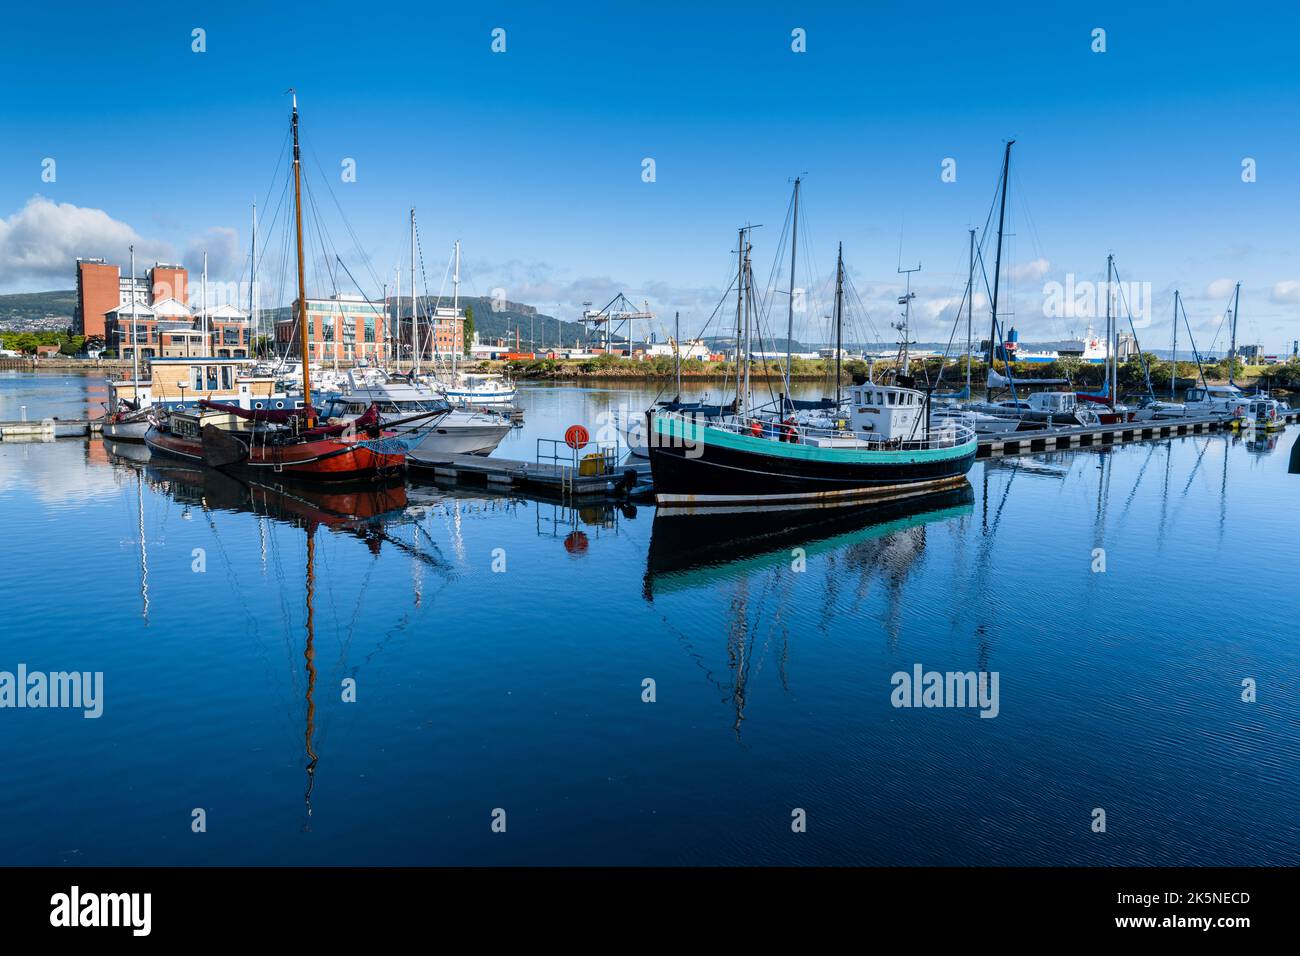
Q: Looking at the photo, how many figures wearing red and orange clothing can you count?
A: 2